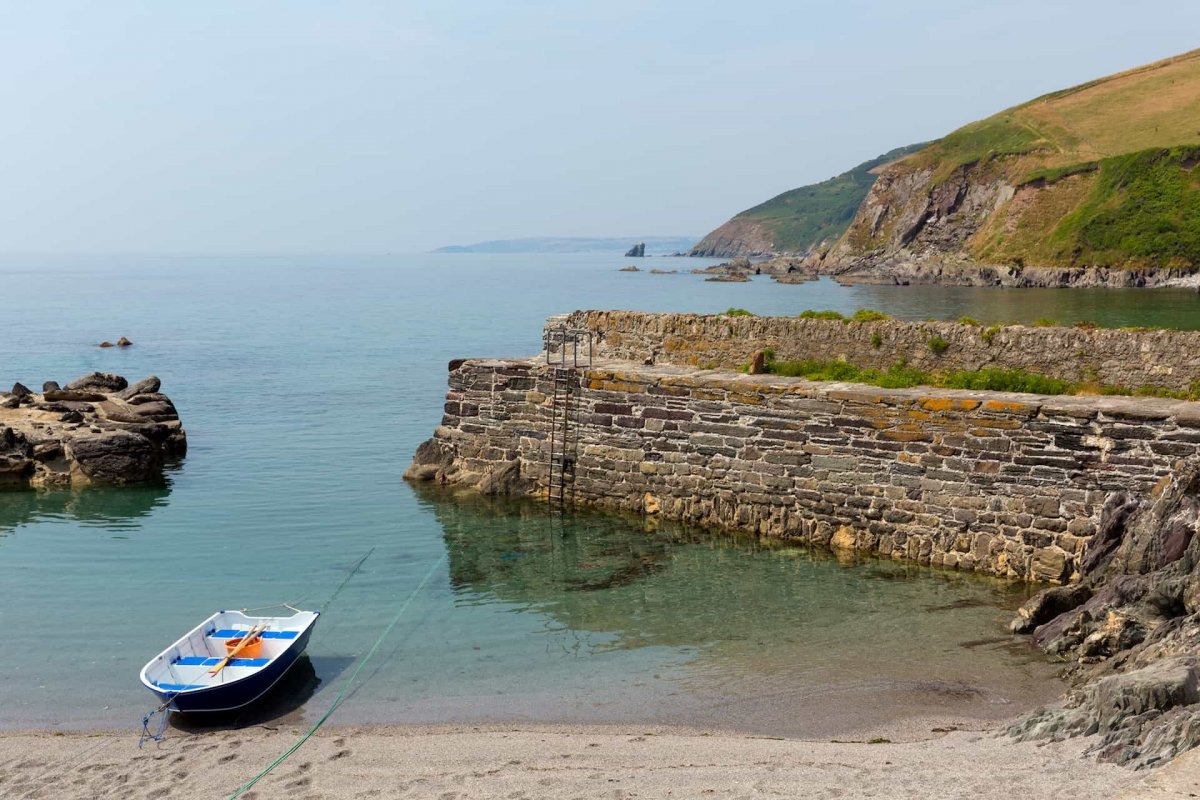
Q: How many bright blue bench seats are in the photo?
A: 3